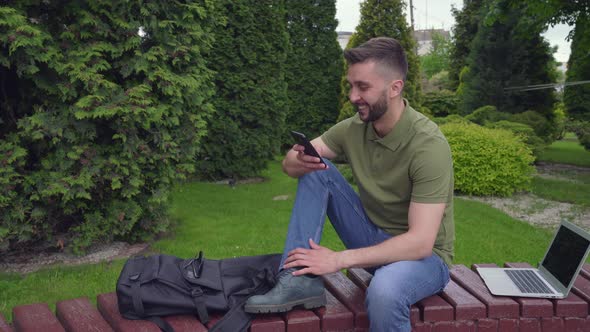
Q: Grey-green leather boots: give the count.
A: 1